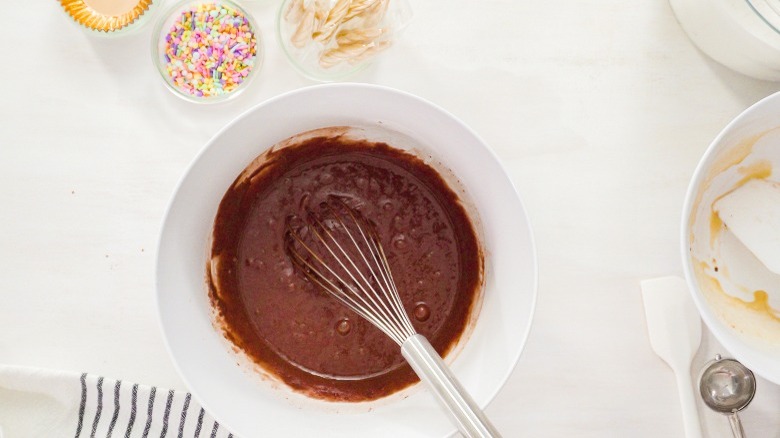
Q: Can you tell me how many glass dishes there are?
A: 3